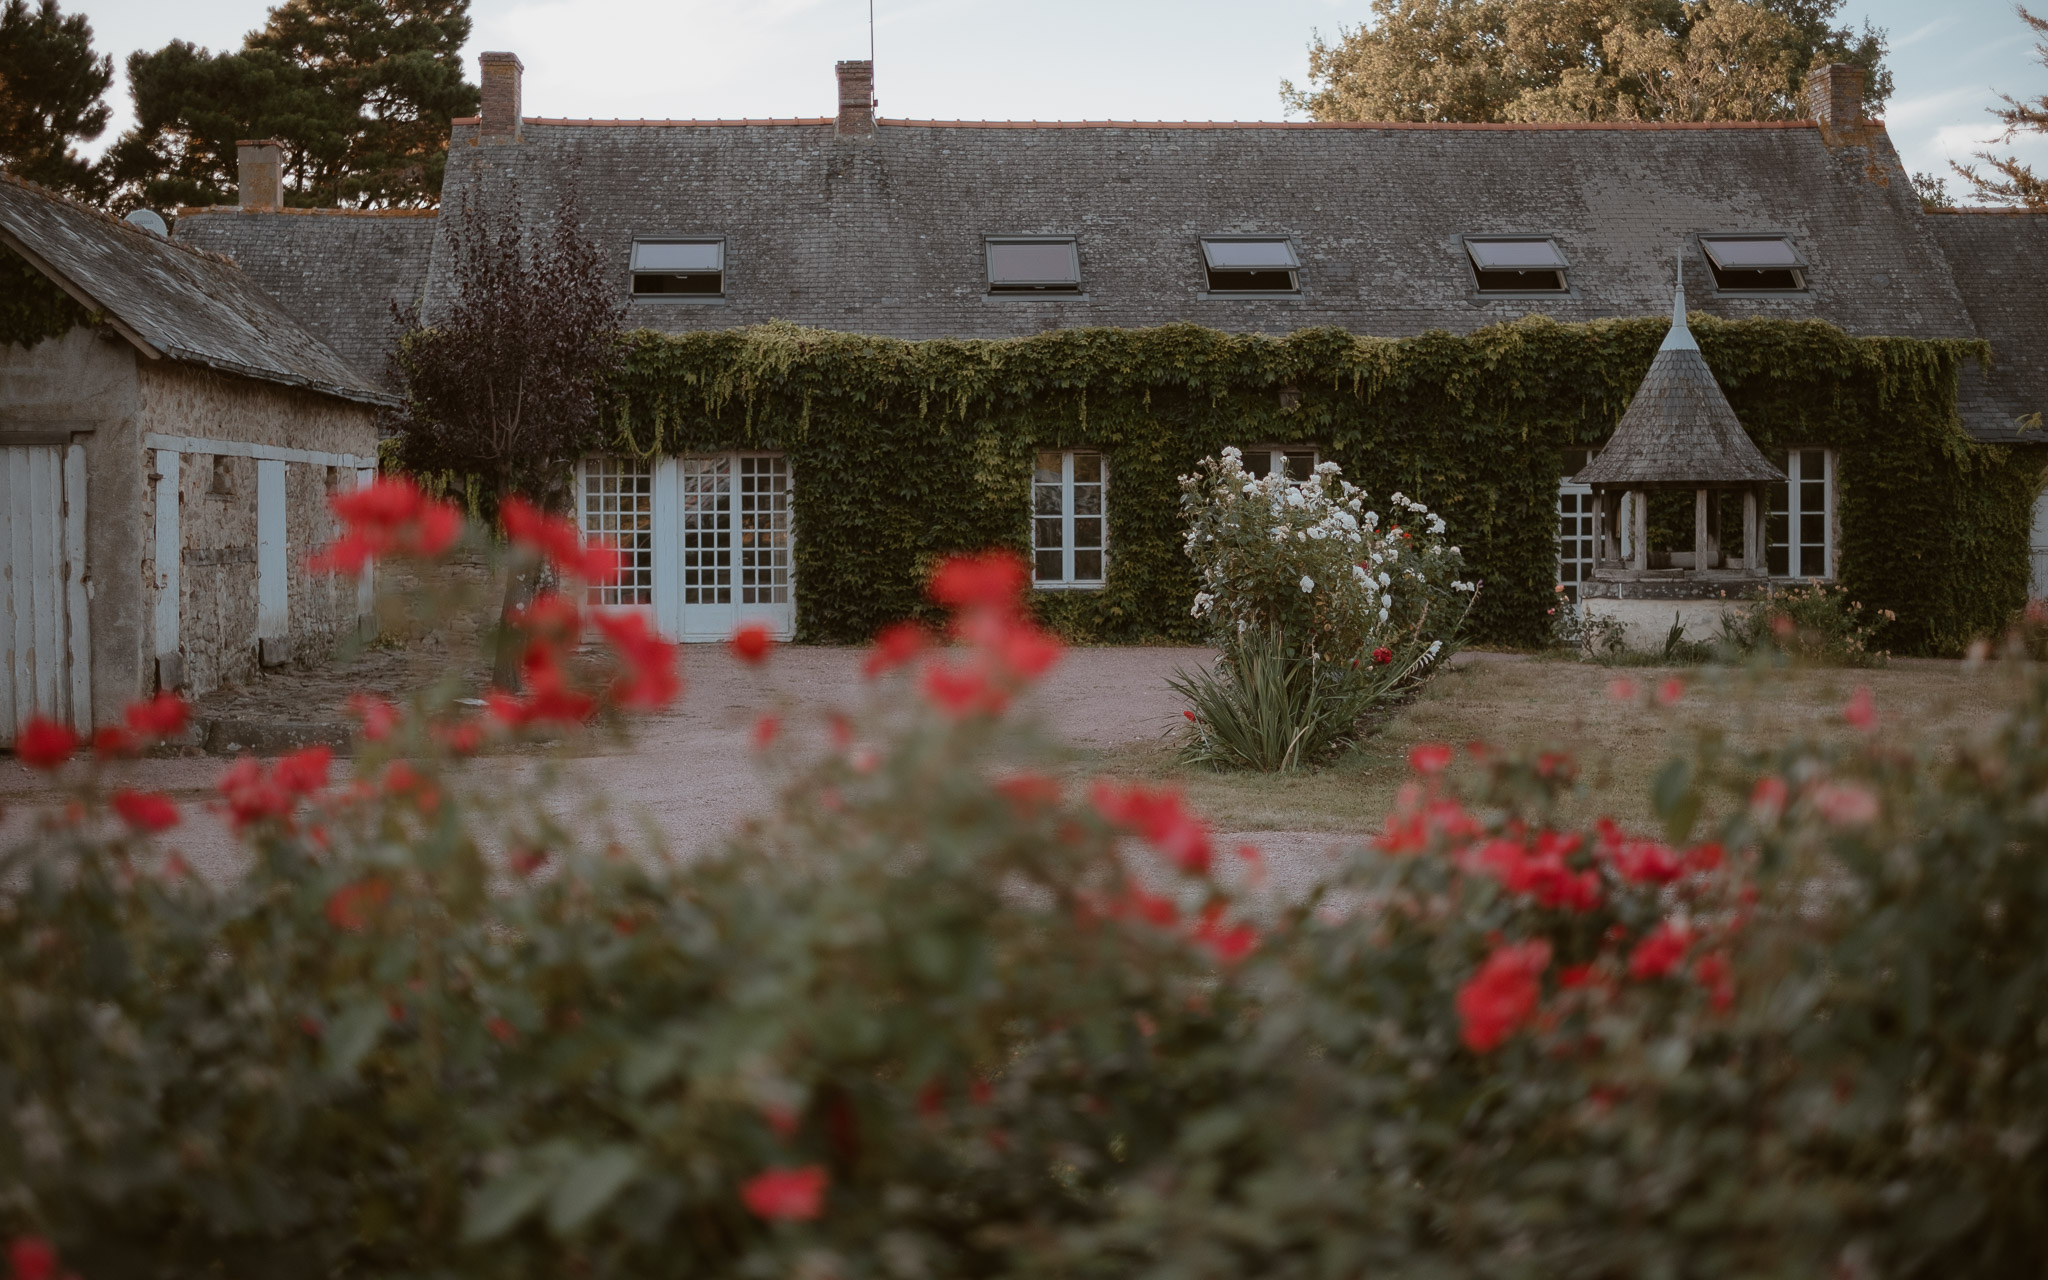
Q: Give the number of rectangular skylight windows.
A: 5